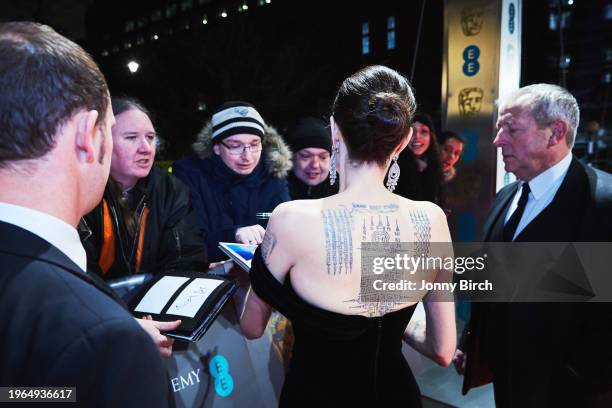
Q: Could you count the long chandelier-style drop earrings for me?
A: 2